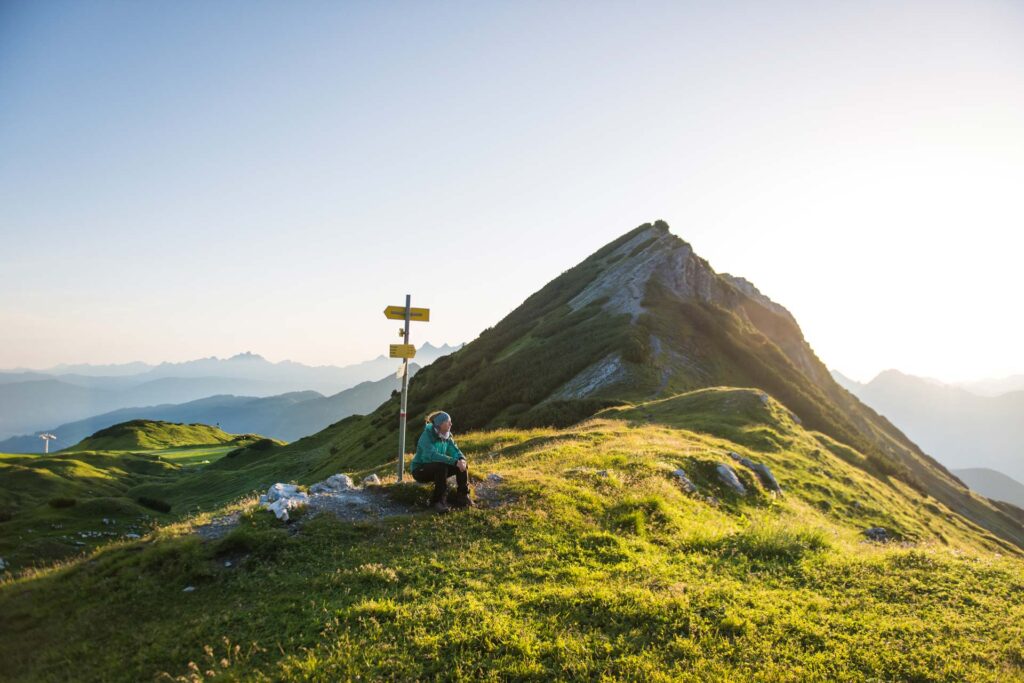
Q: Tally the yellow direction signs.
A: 2